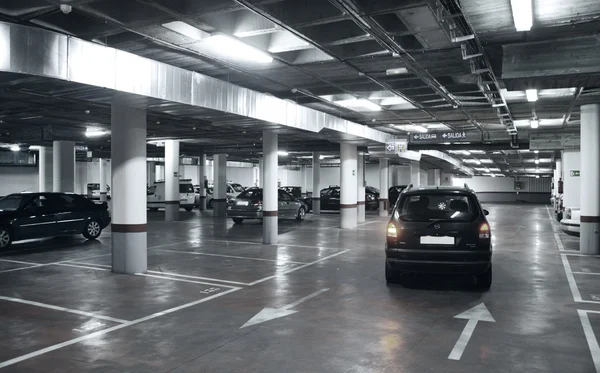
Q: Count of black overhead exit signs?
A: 2